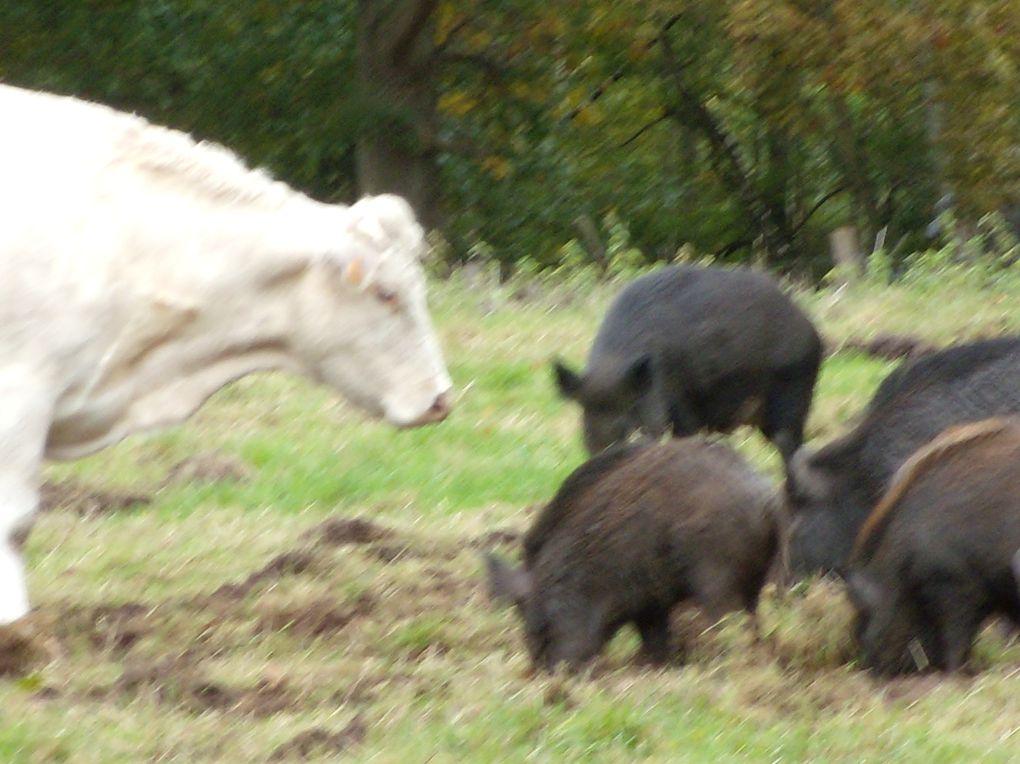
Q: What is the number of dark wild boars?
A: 4